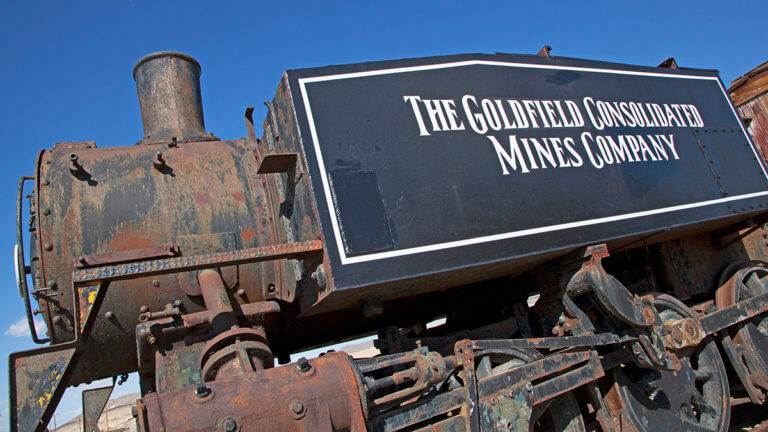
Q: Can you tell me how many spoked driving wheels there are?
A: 3